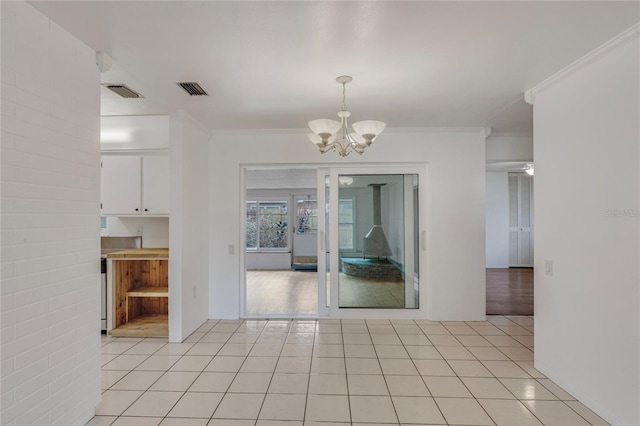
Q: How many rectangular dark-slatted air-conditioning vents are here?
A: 2